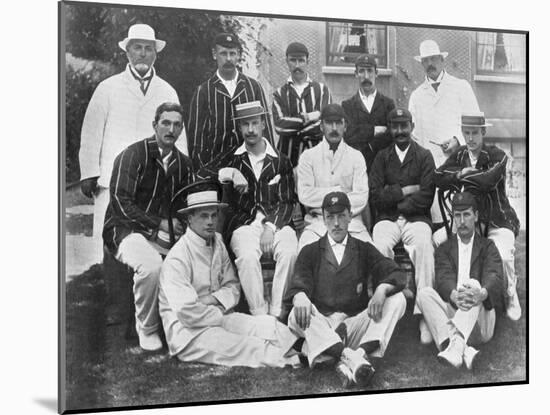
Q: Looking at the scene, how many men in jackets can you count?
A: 13